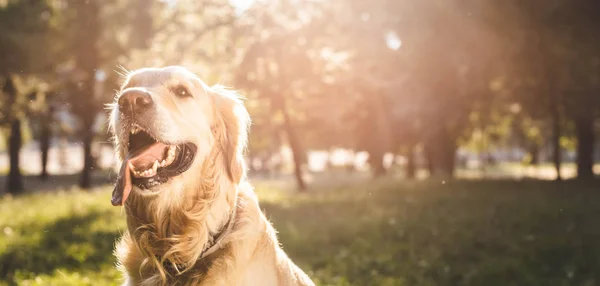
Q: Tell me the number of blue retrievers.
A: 0